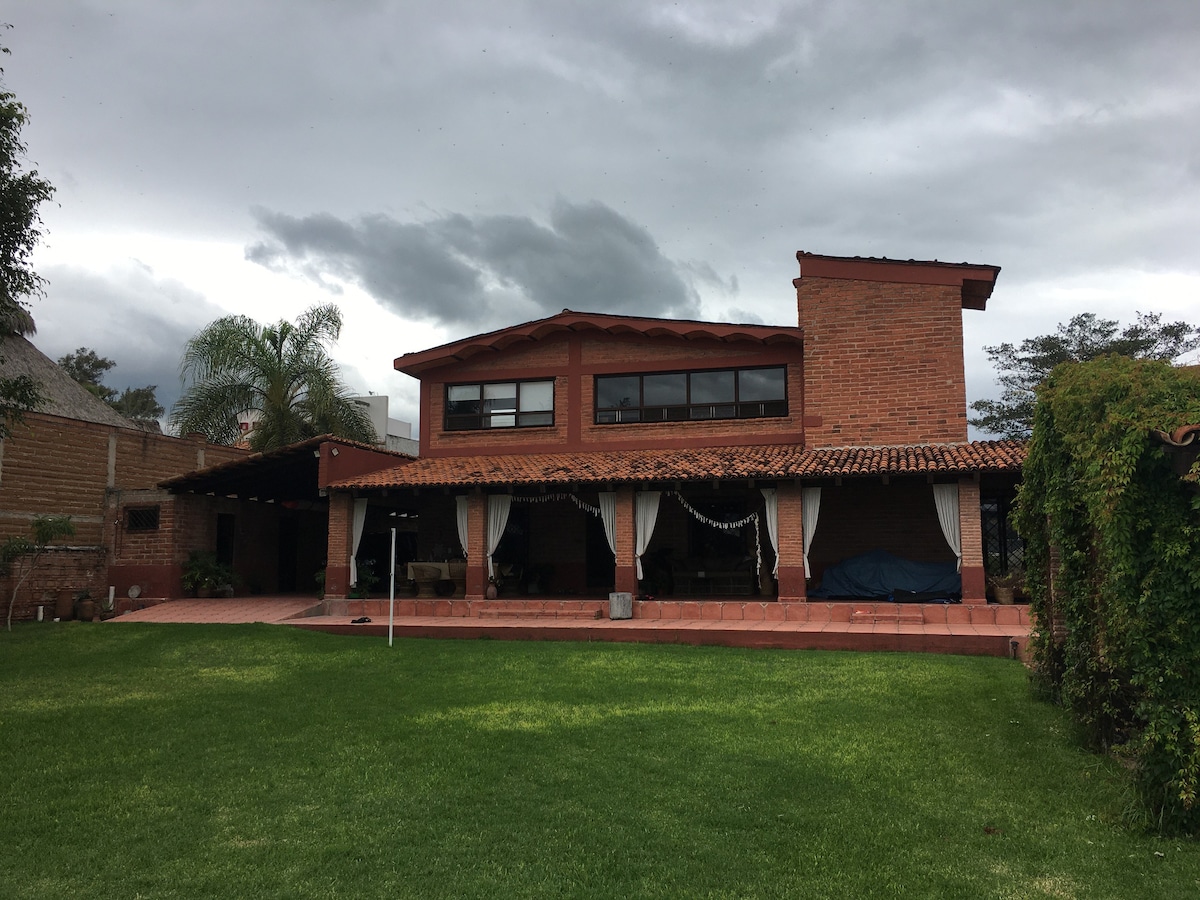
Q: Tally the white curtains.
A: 8